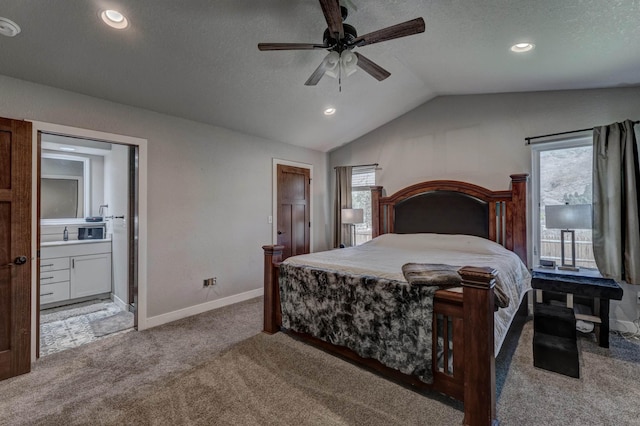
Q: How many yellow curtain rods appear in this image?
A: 0